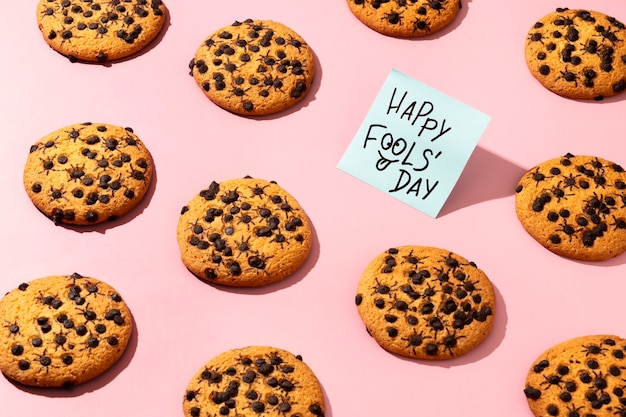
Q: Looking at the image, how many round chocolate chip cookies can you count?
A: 11